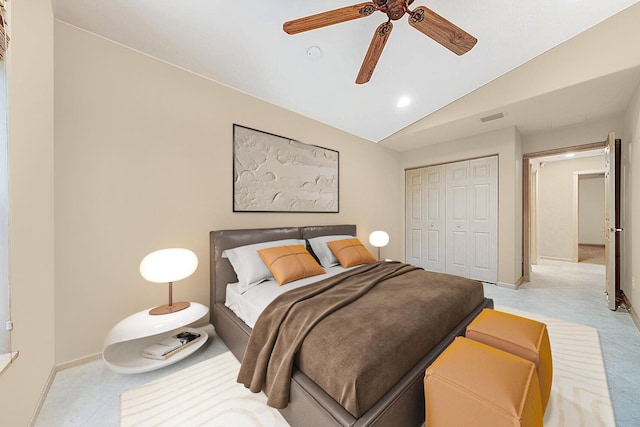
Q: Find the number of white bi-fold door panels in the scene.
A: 4